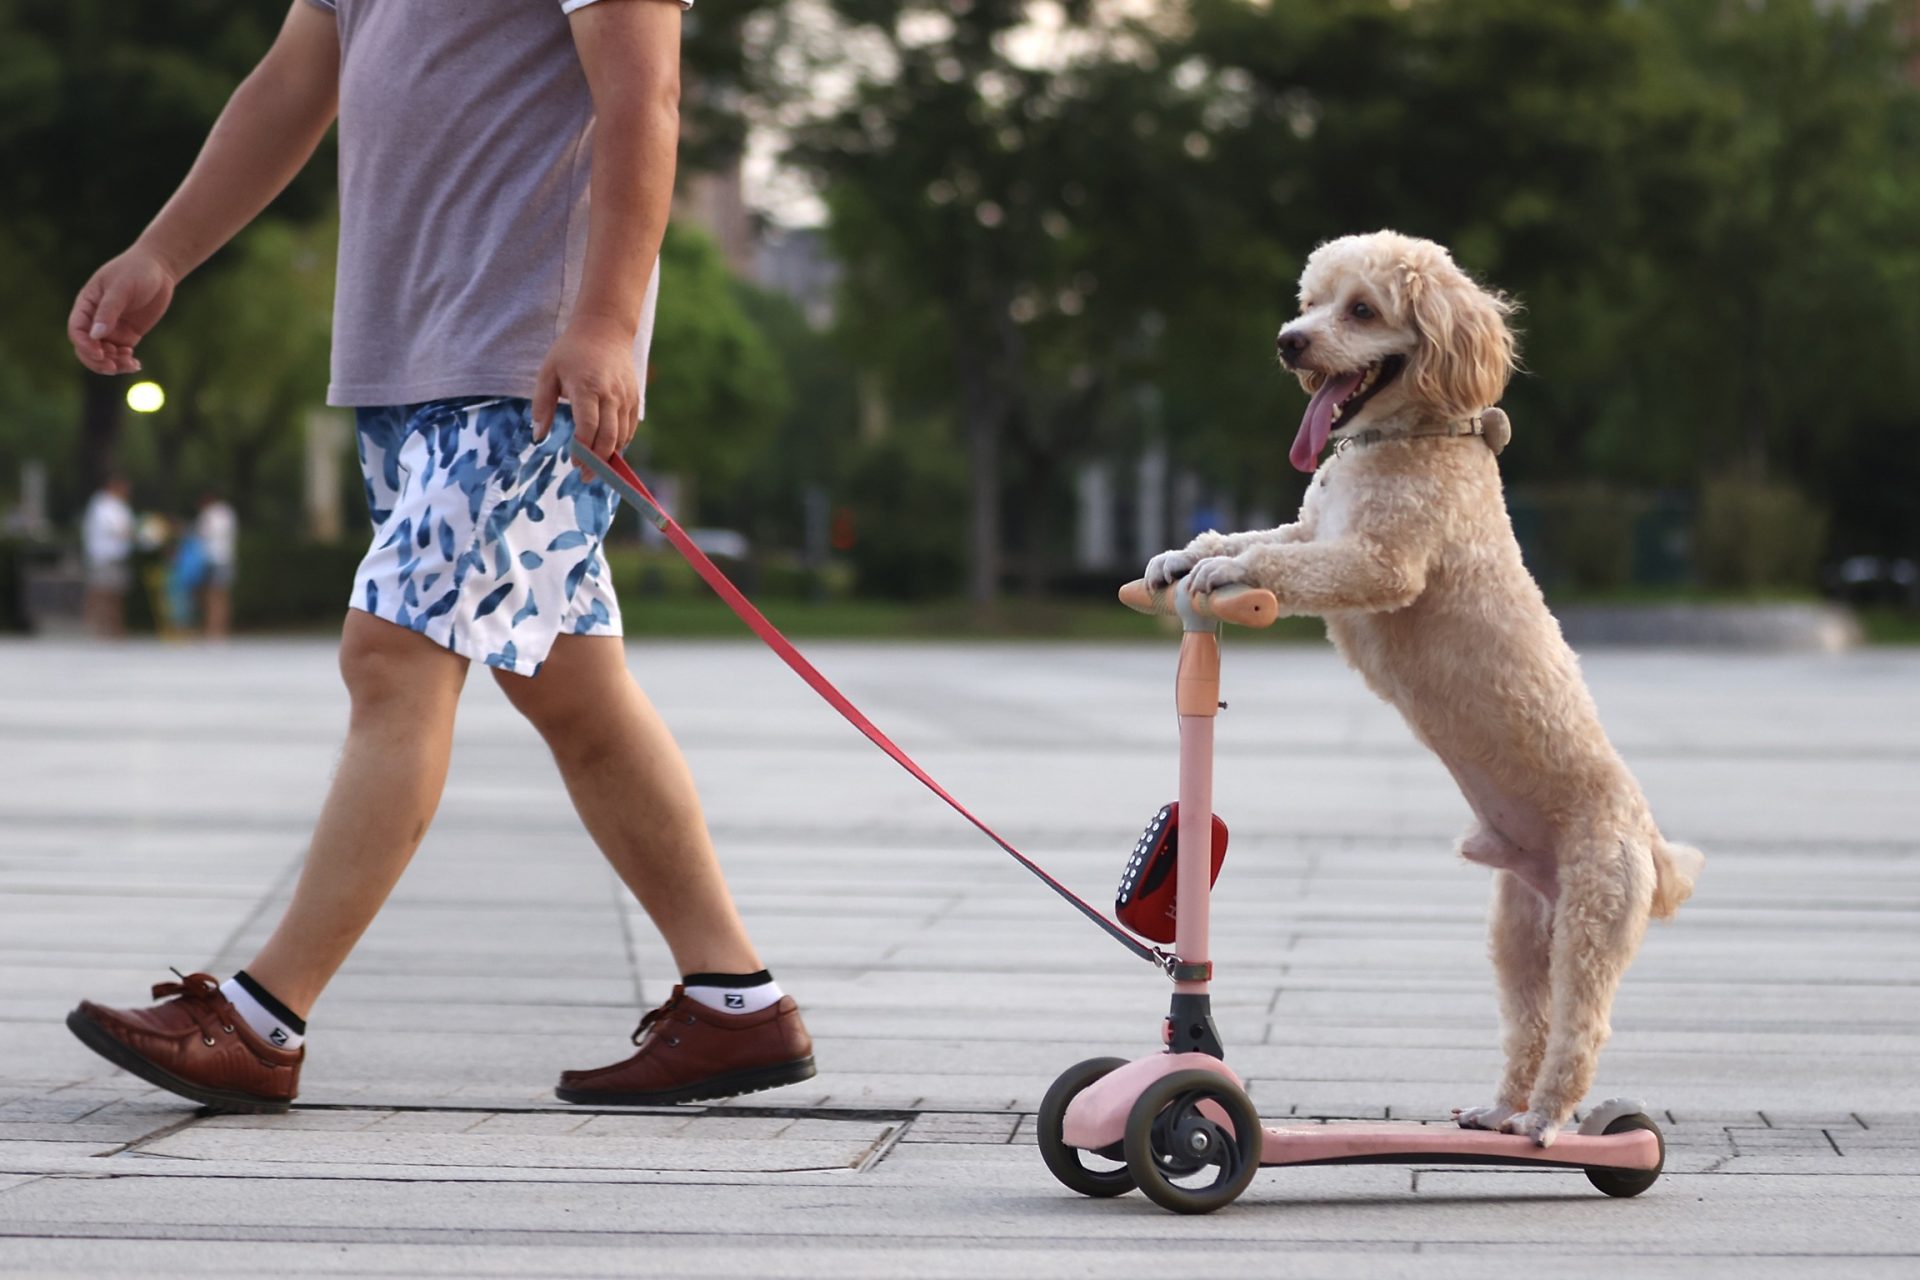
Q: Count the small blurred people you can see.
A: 2